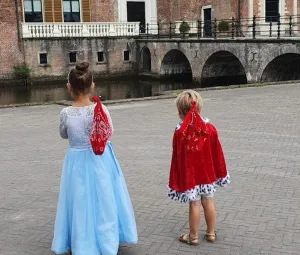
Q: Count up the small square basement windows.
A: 4